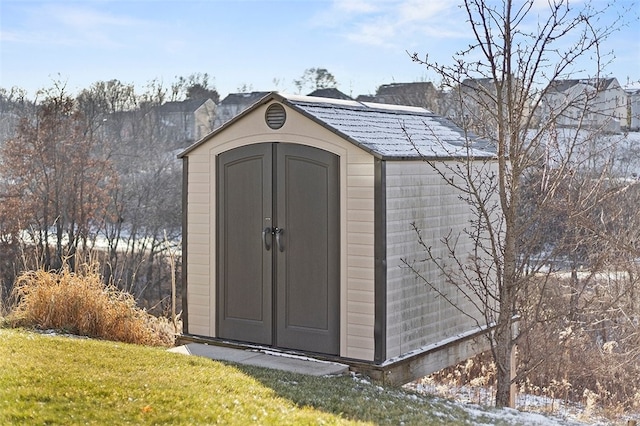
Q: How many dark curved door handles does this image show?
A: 2